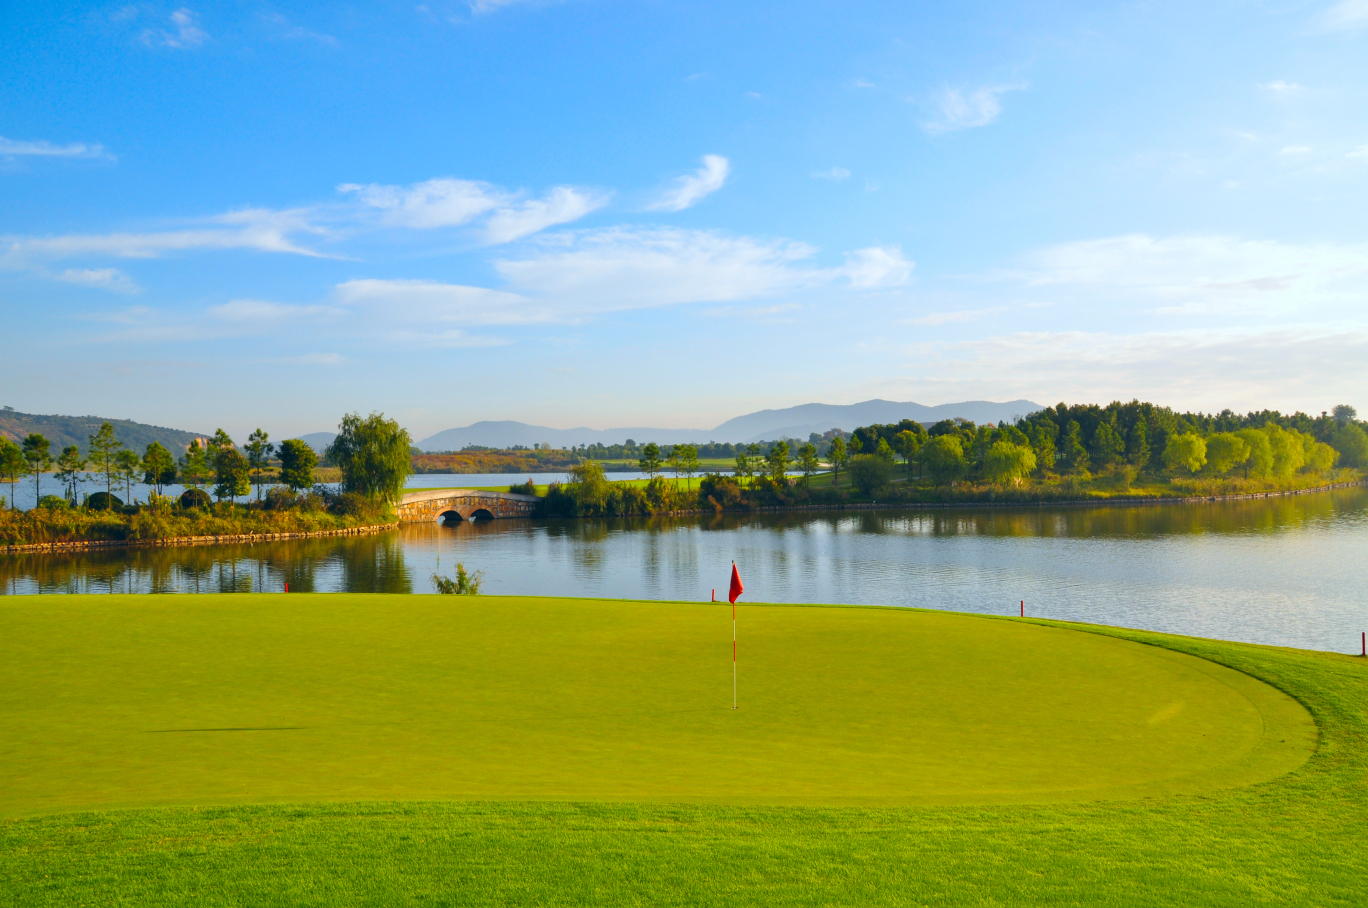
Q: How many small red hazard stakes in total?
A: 4